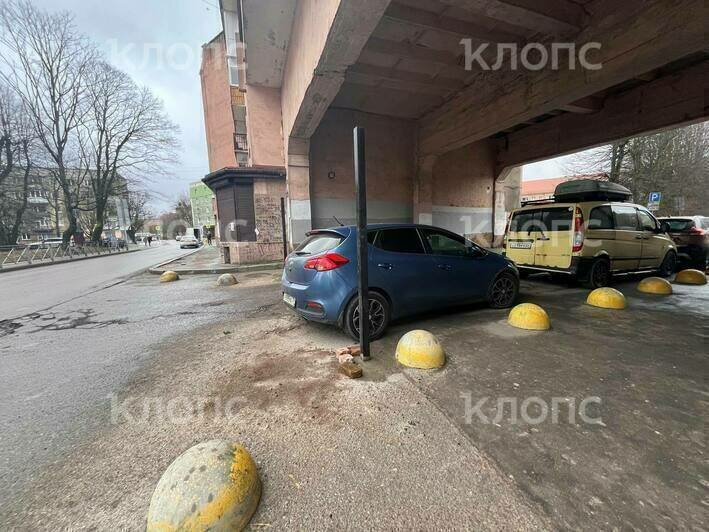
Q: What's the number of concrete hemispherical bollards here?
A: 8